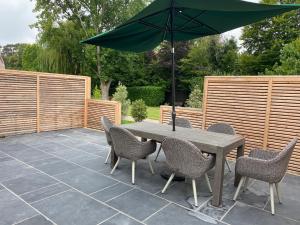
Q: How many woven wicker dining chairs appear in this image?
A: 6